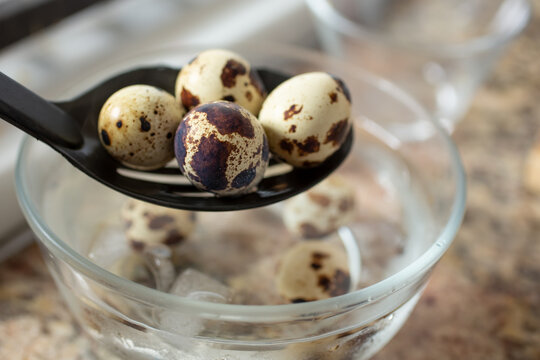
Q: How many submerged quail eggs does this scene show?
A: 3